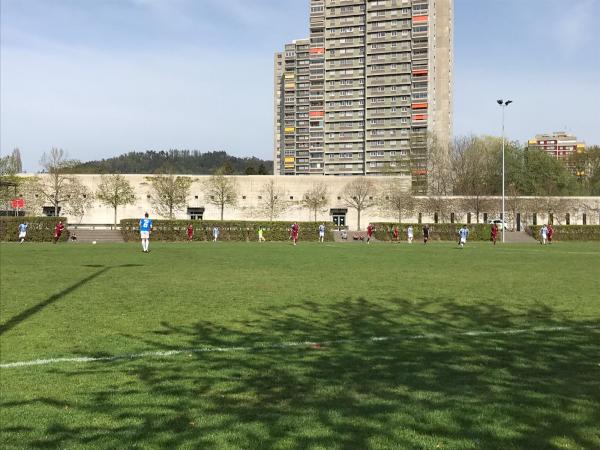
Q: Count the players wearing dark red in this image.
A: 7